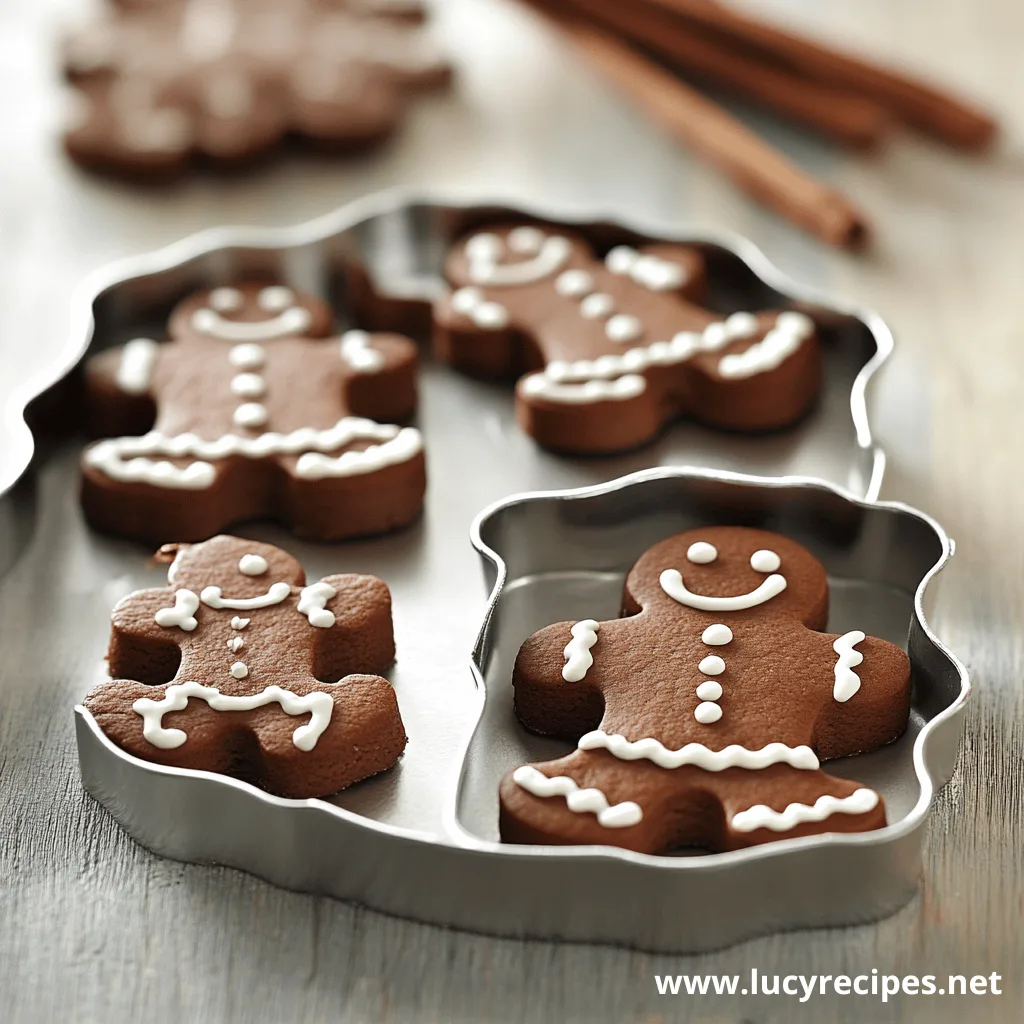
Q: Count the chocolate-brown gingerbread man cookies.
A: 4